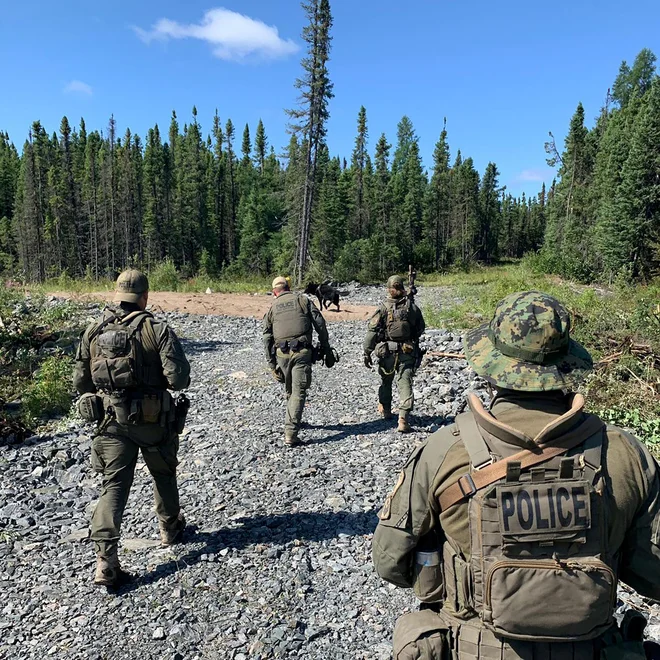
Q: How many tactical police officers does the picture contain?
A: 4